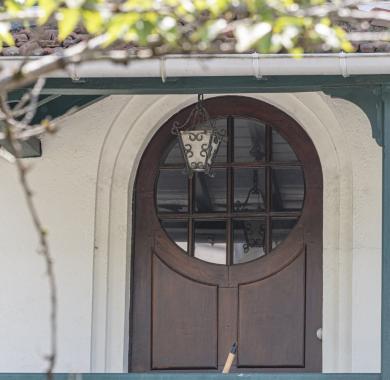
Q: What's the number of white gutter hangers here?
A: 4